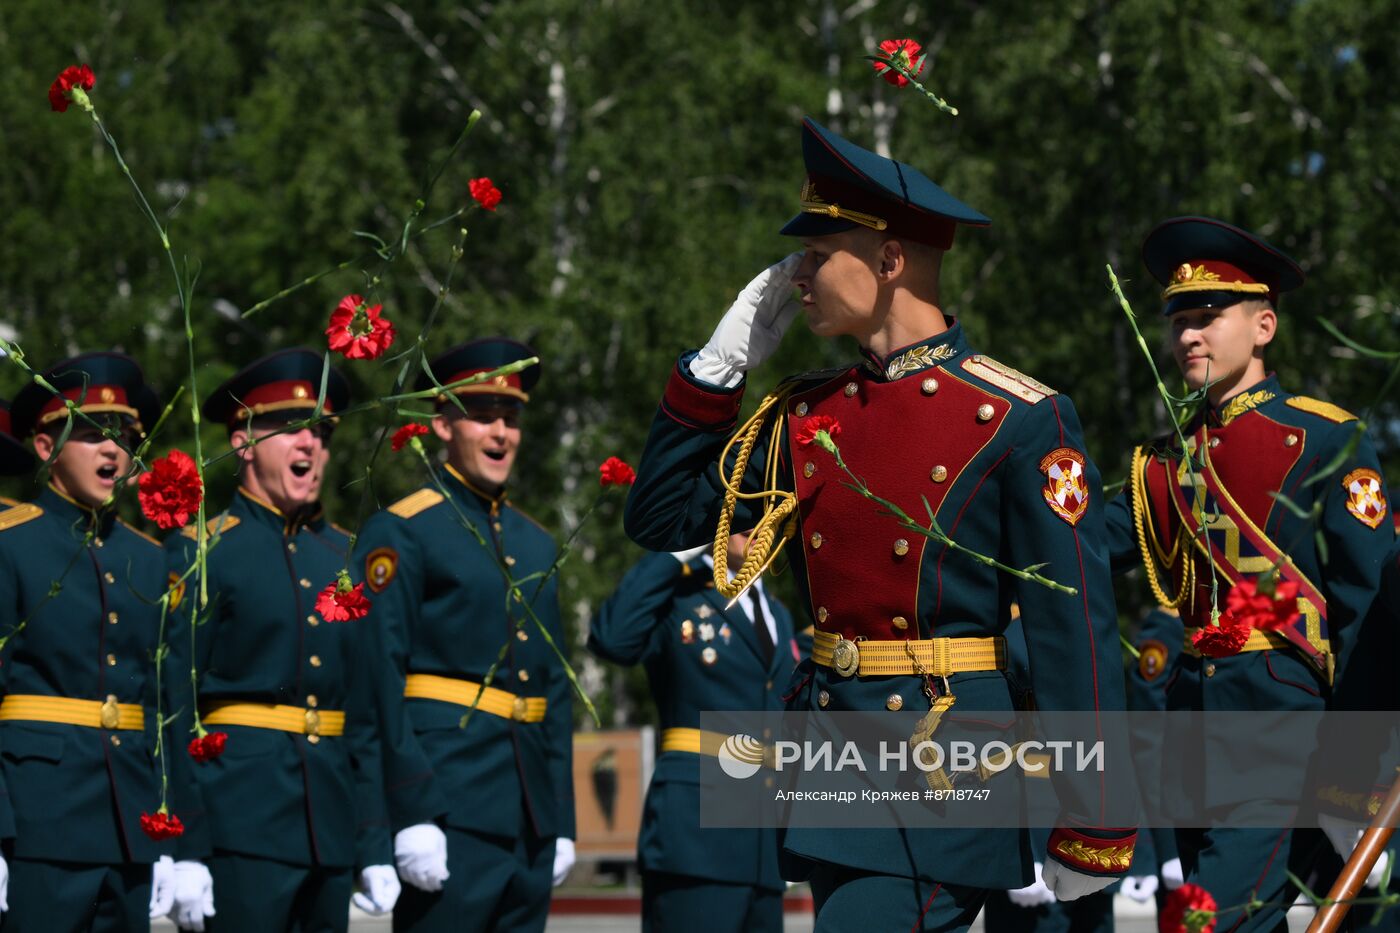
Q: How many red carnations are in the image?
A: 14